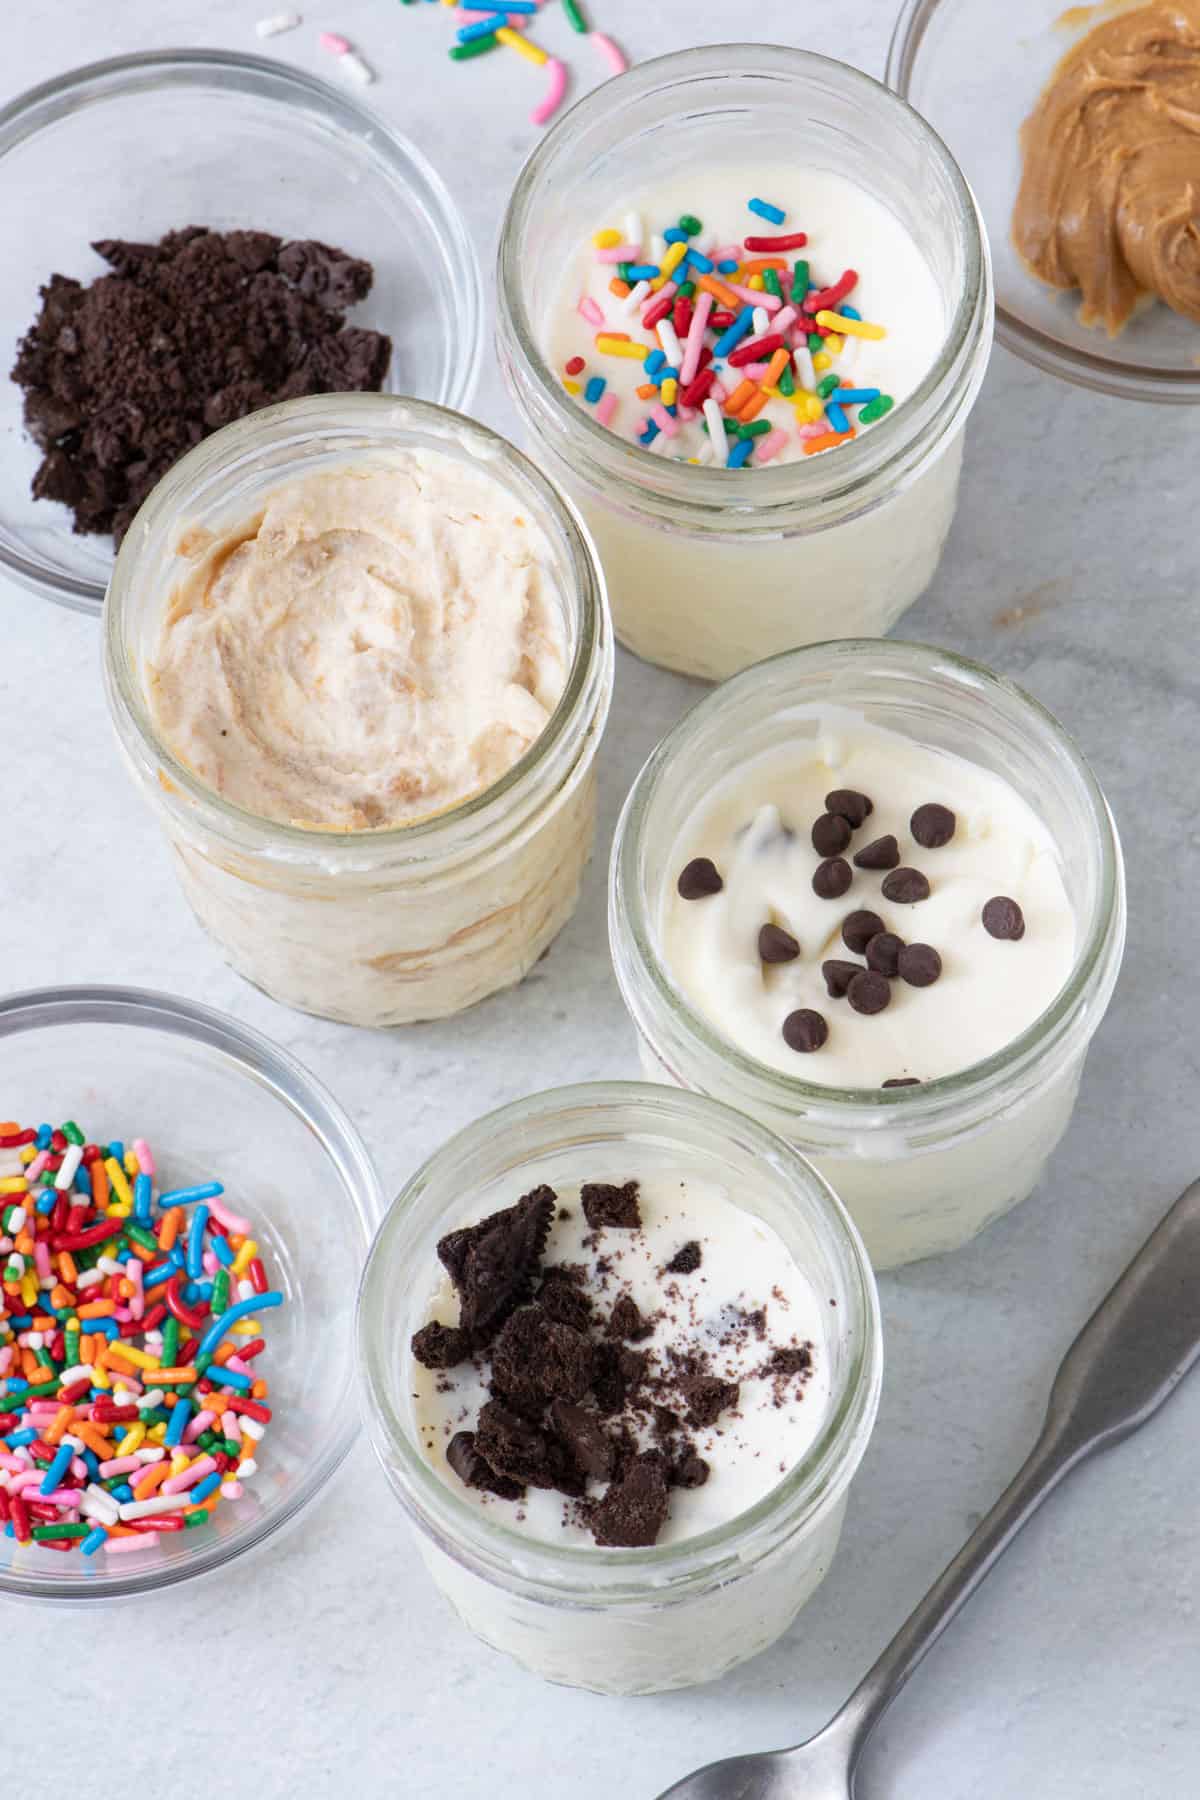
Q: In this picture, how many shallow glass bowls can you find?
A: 3